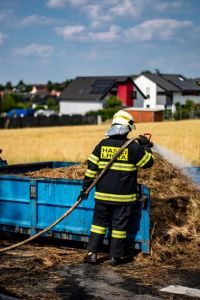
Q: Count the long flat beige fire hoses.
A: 1